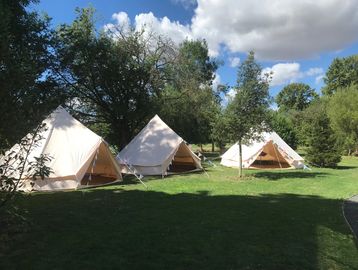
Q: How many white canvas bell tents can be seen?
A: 3